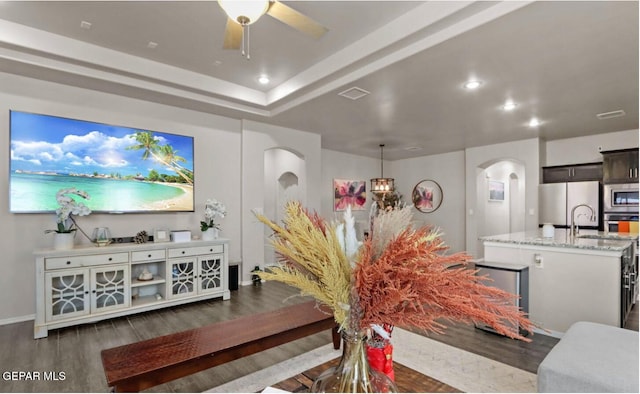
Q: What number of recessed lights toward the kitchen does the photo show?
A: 3